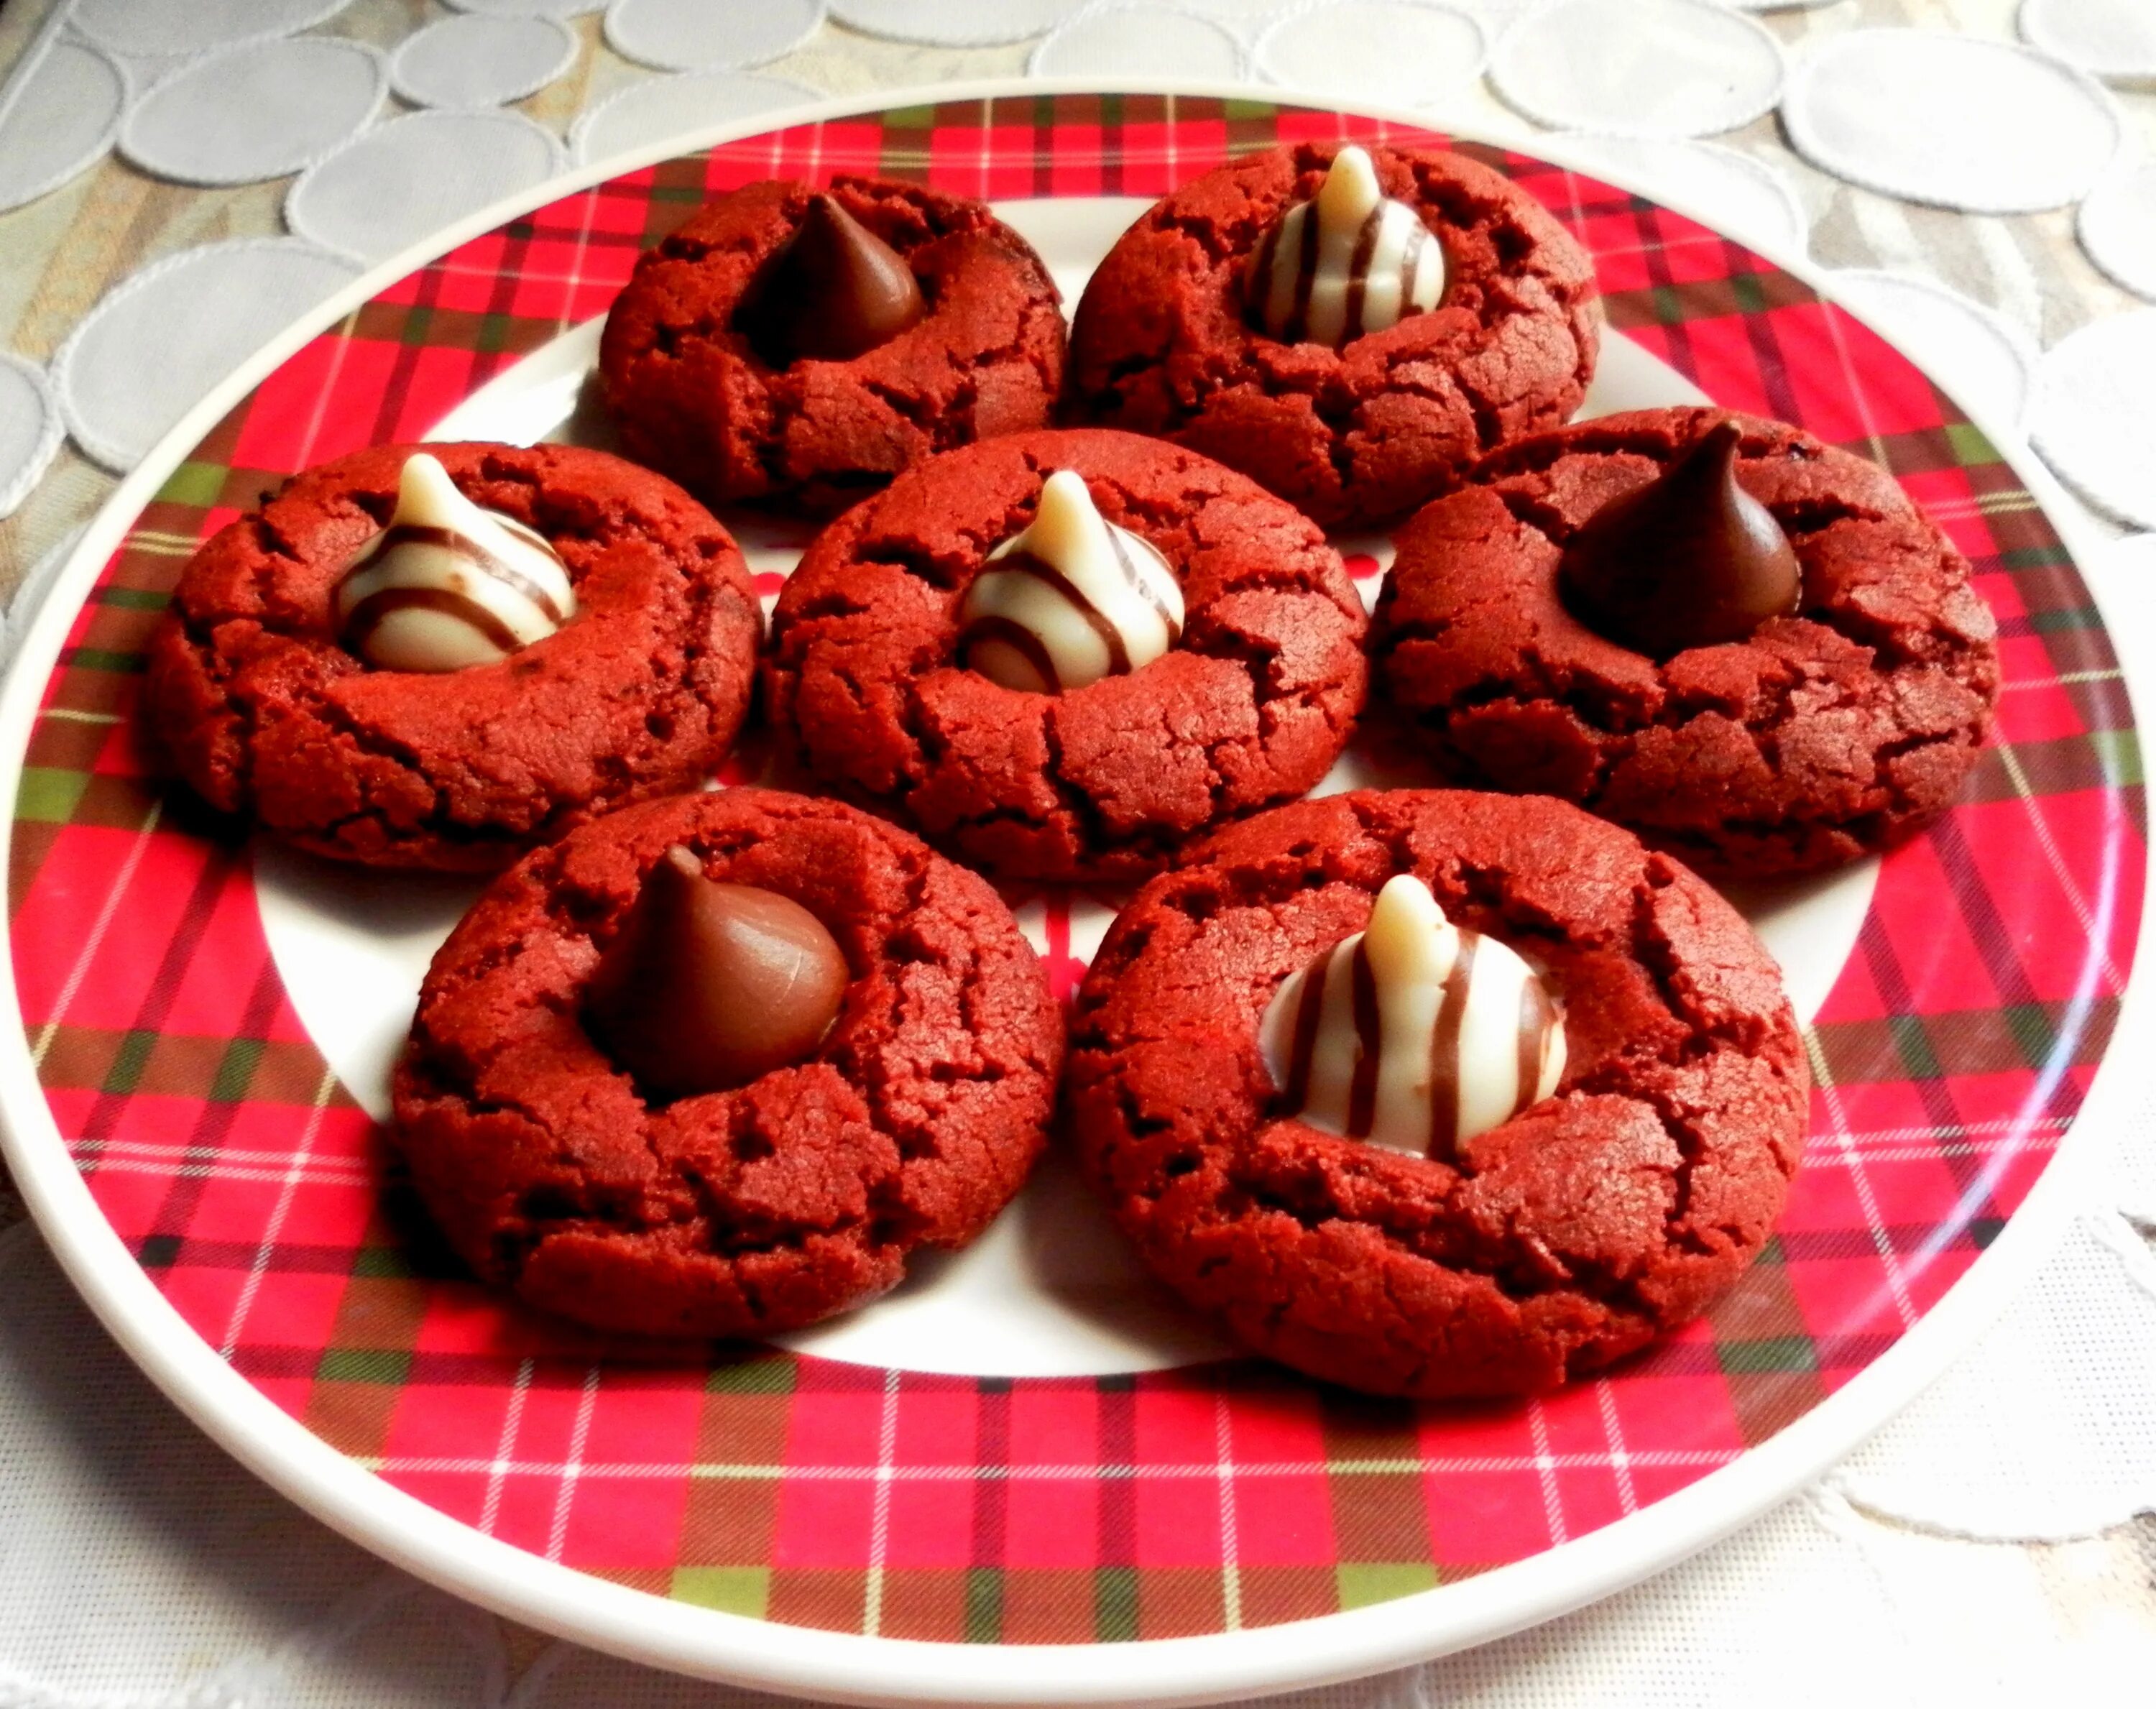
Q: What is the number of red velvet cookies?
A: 7